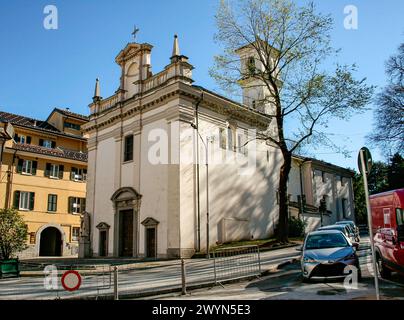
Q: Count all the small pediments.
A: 2